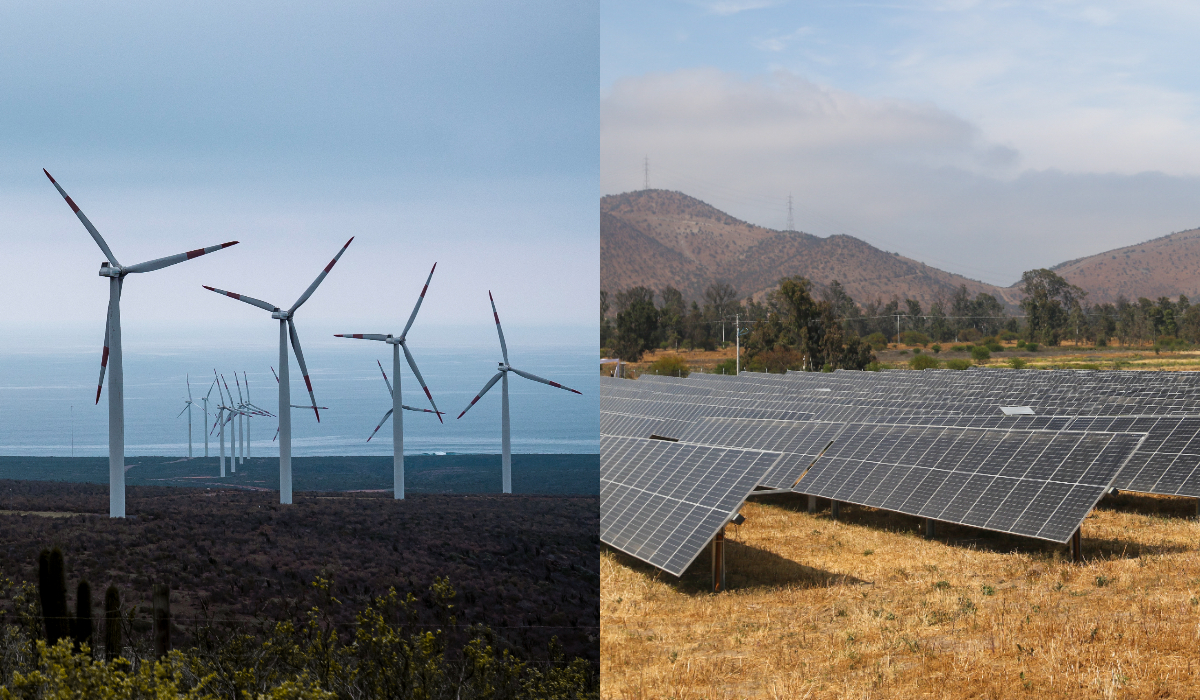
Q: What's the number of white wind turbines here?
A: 12